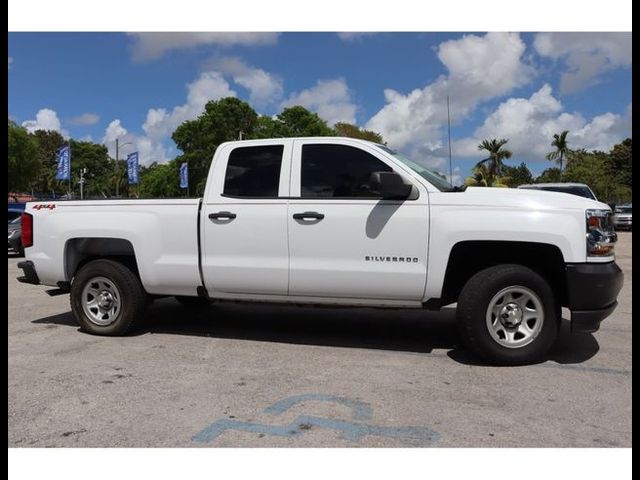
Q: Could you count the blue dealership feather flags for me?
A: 3